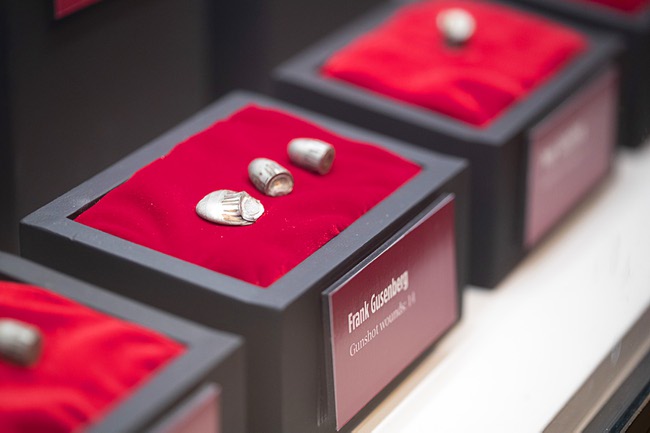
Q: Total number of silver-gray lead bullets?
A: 5